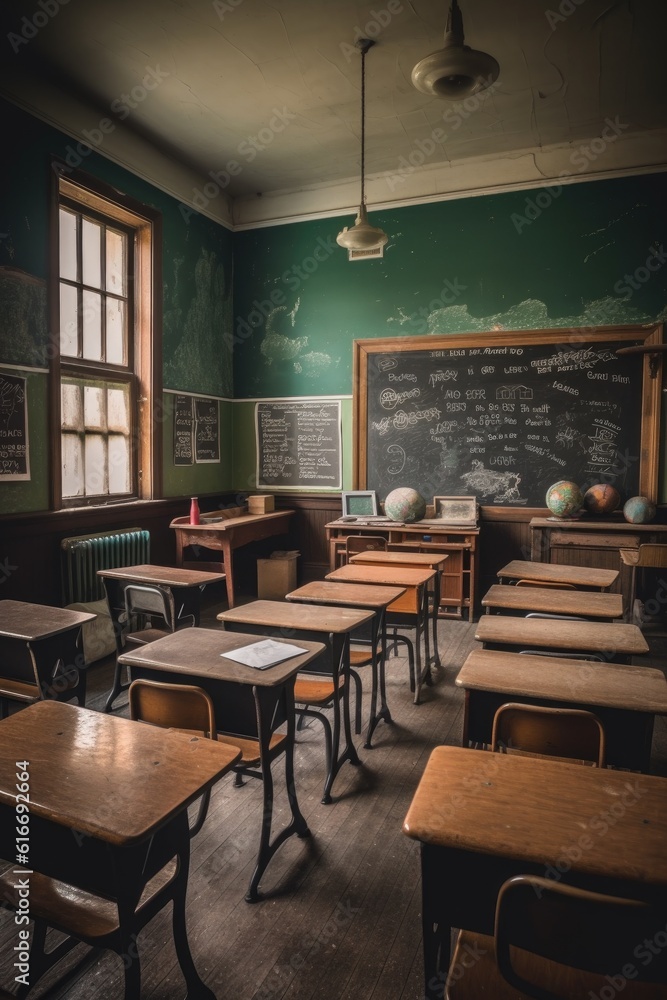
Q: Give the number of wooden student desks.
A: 13